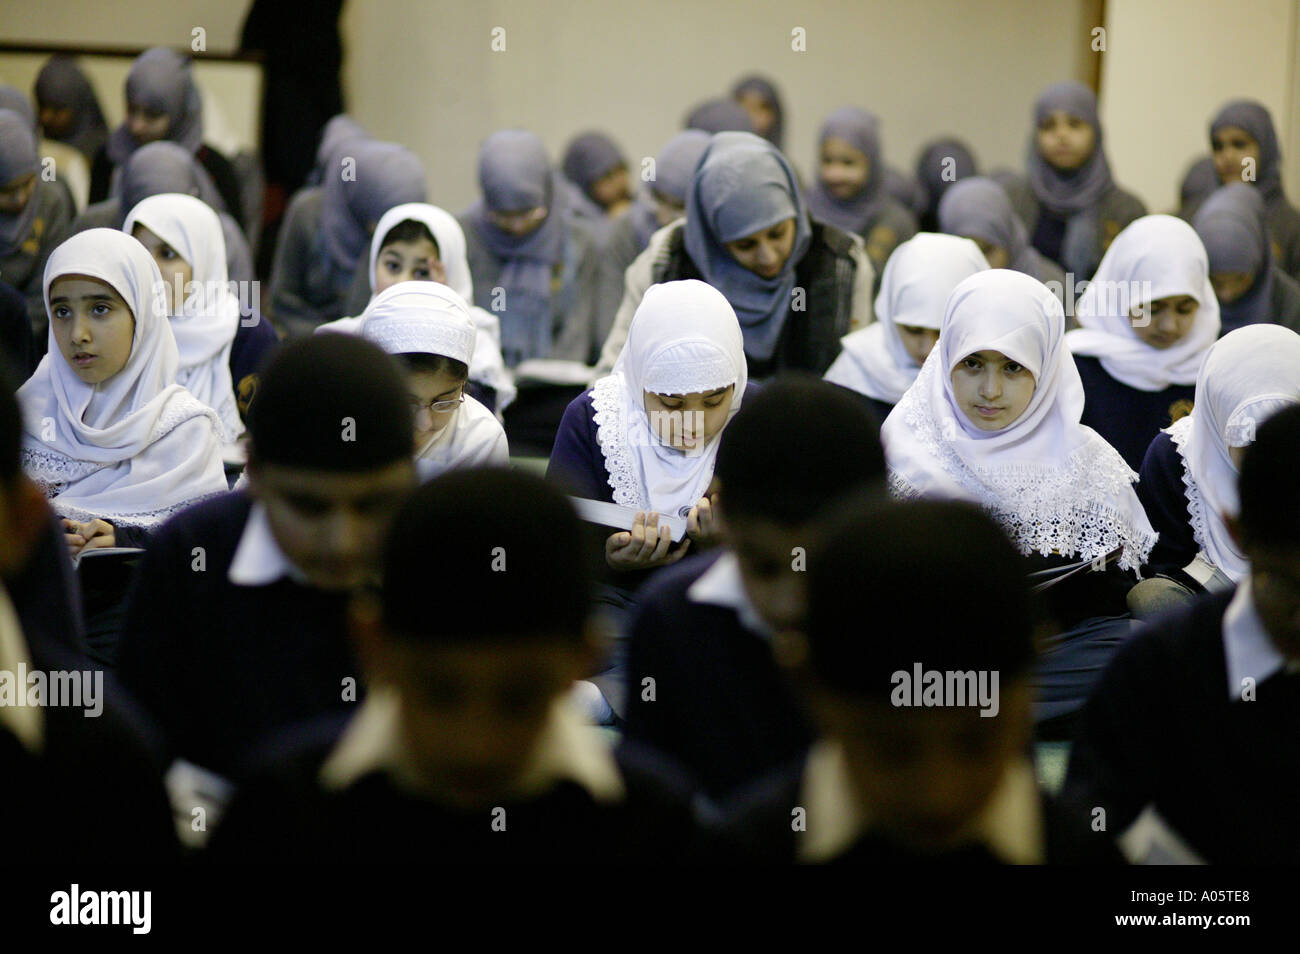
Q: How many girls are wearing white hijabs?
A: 9